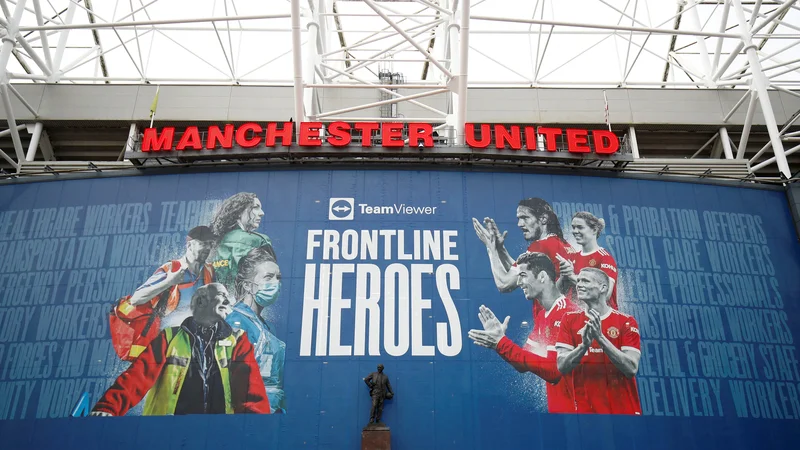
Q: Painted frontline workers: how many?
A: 4